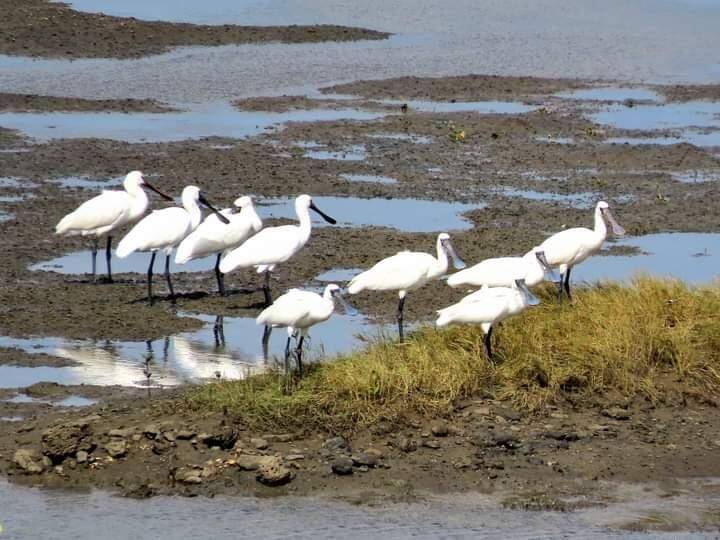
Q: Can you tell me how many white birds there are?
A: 9